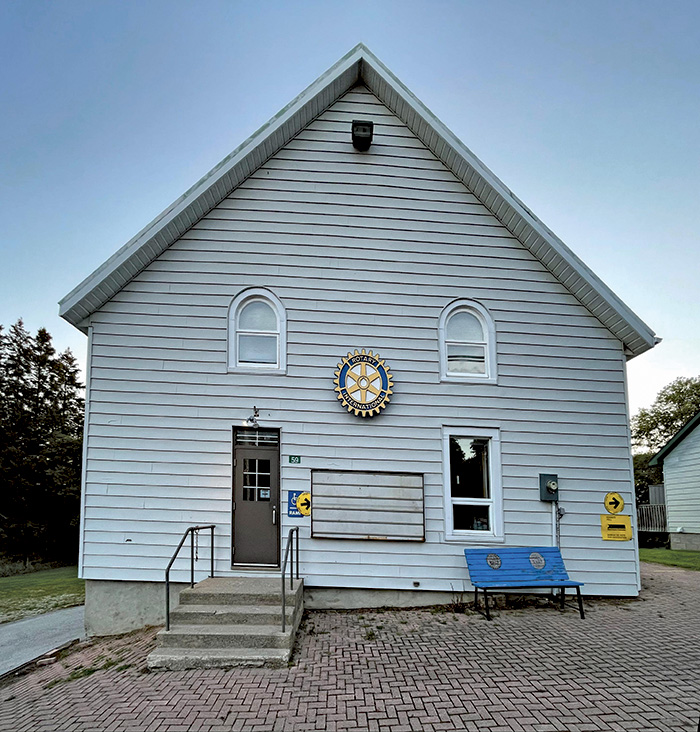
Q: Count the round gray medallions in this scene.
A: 2